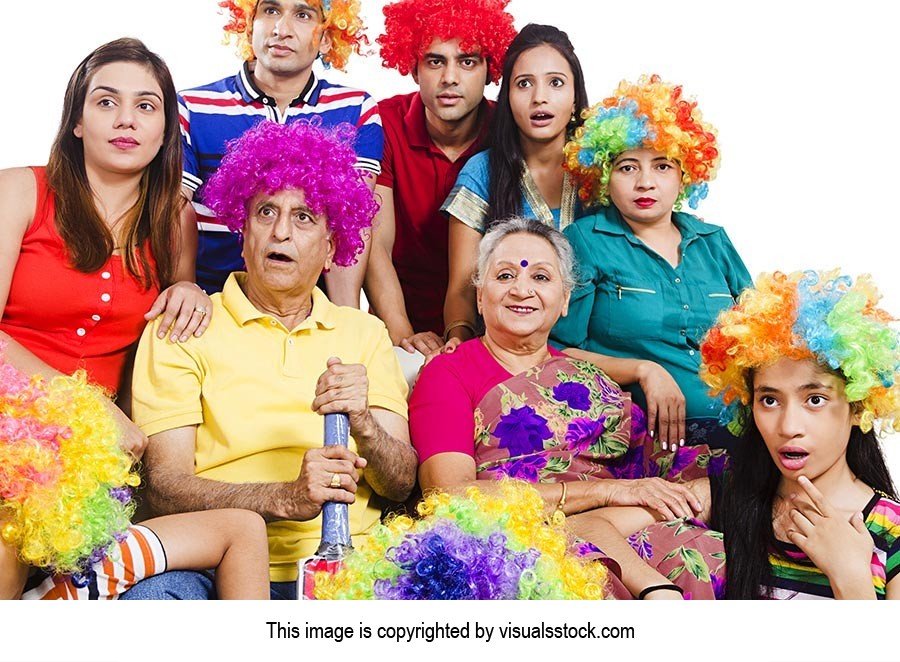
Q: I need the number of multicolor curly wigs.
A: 5